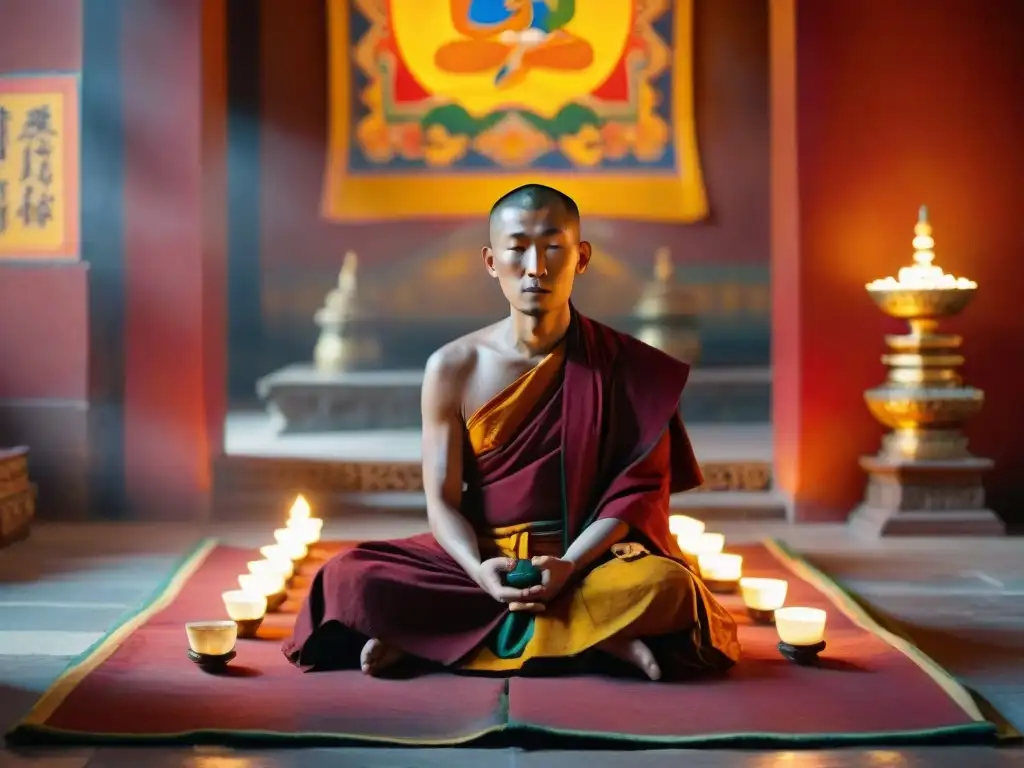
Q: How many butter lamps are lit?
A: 12